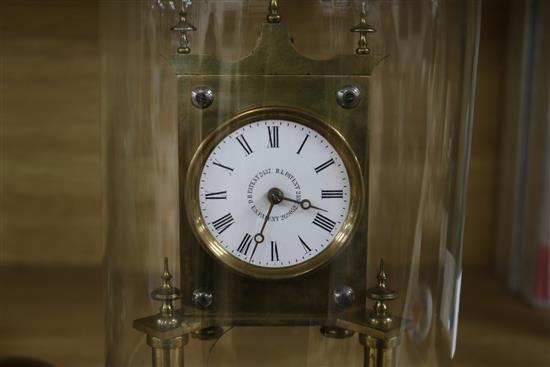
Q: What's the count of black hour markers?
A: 12